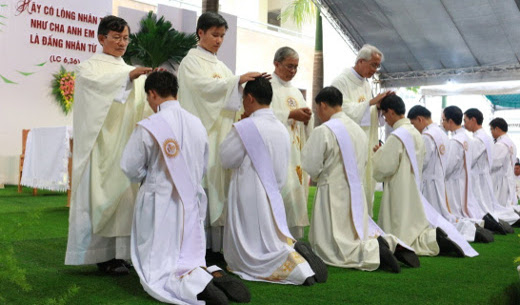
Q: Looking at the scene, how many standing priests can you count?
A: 4